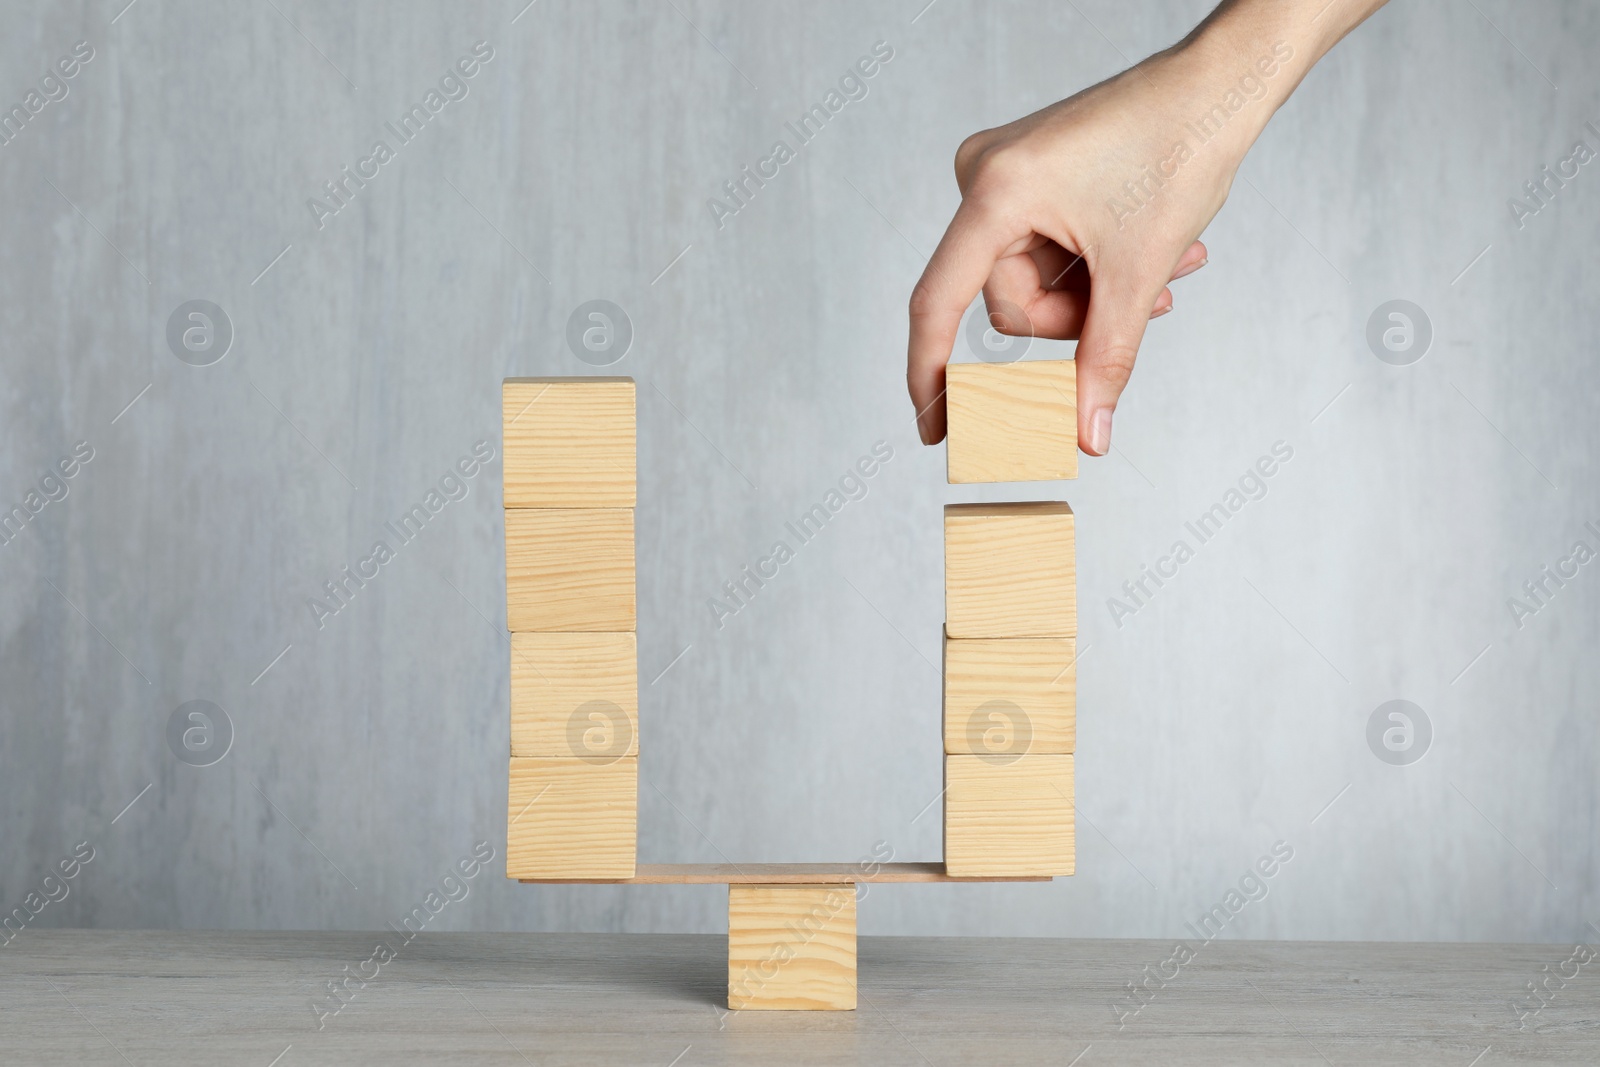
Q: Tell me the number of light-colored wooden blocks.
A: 9